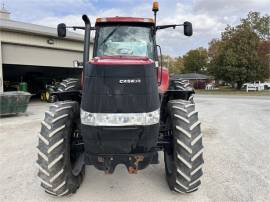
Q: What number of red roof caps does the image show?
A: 1